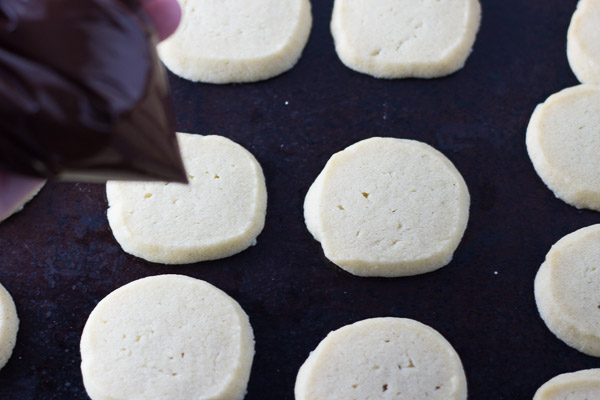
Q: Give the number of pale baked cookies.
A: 12